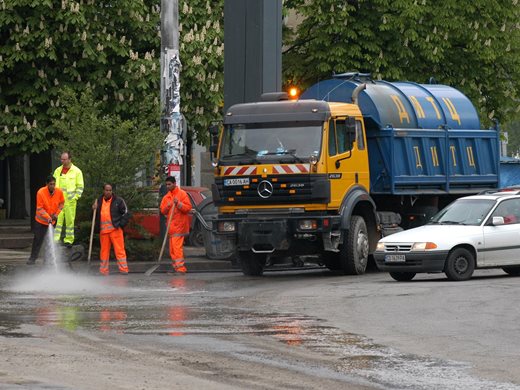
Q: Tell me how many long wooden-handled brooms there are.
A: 2